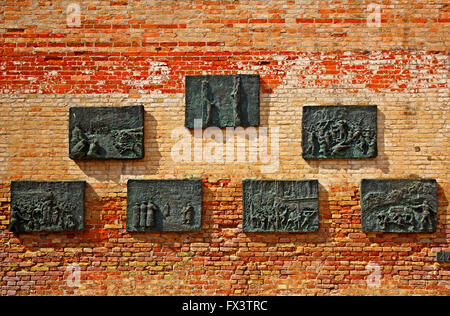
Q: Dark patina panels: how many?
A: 7